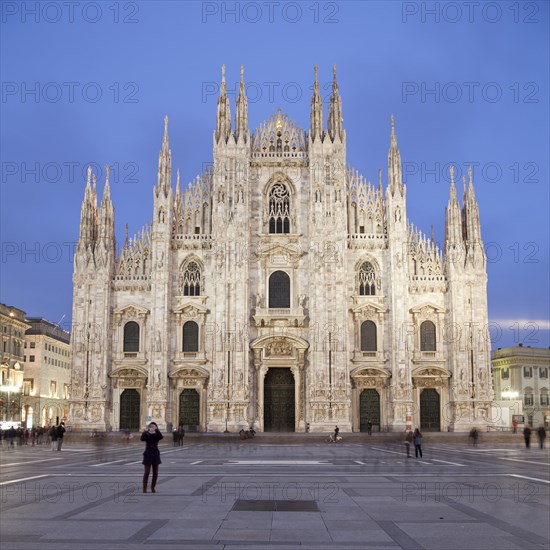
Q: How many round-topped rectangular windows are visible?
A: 5